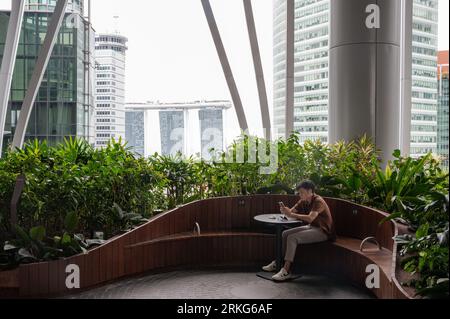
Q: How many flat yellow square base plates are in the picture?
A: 0